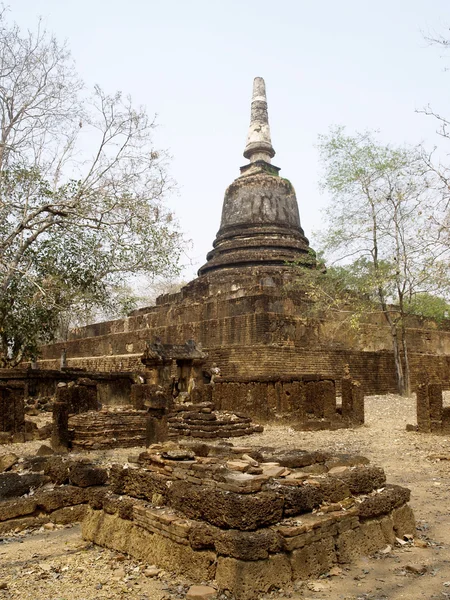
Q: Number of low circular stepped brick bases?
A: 1